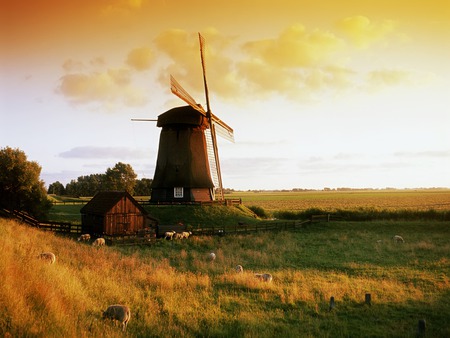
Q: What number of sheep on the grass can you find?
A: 11